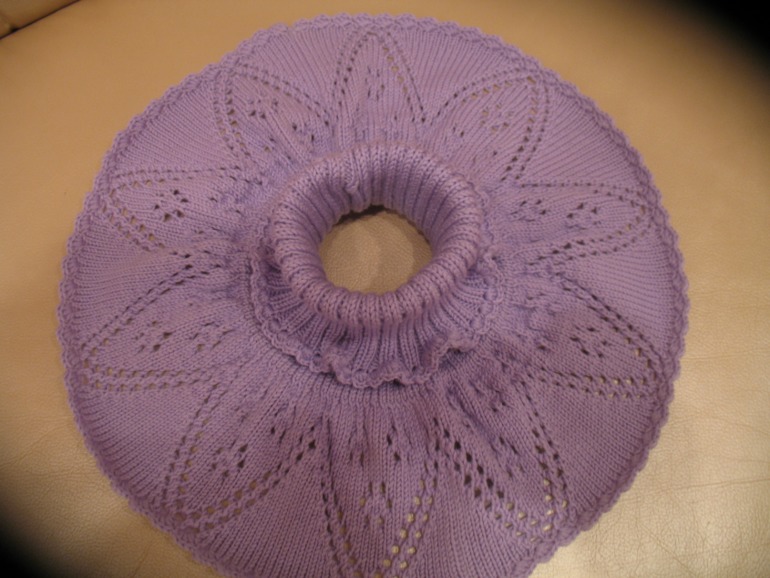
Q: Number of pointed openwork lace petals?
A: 10